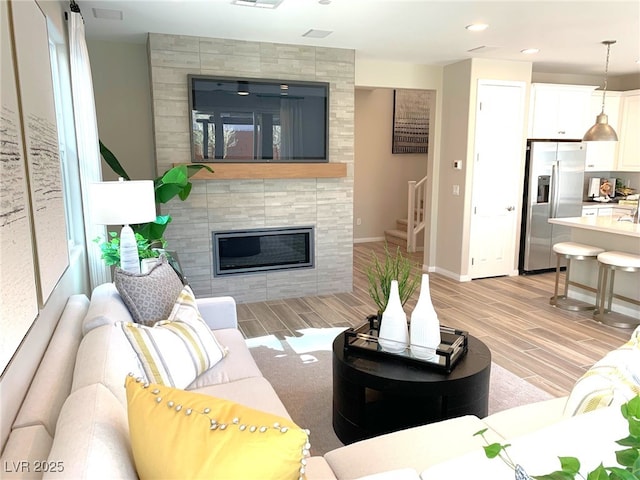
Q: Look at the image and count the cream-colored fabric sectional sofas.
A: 1